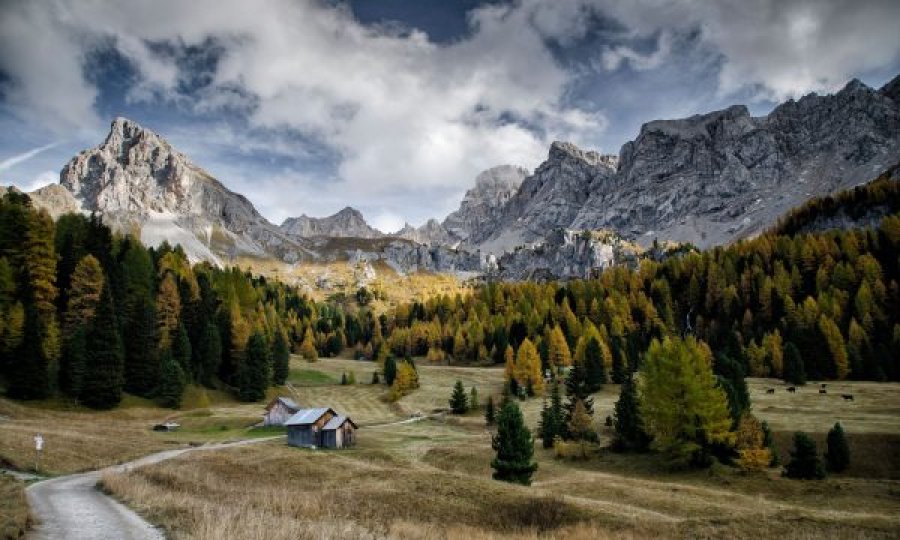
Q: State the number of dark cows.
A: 5